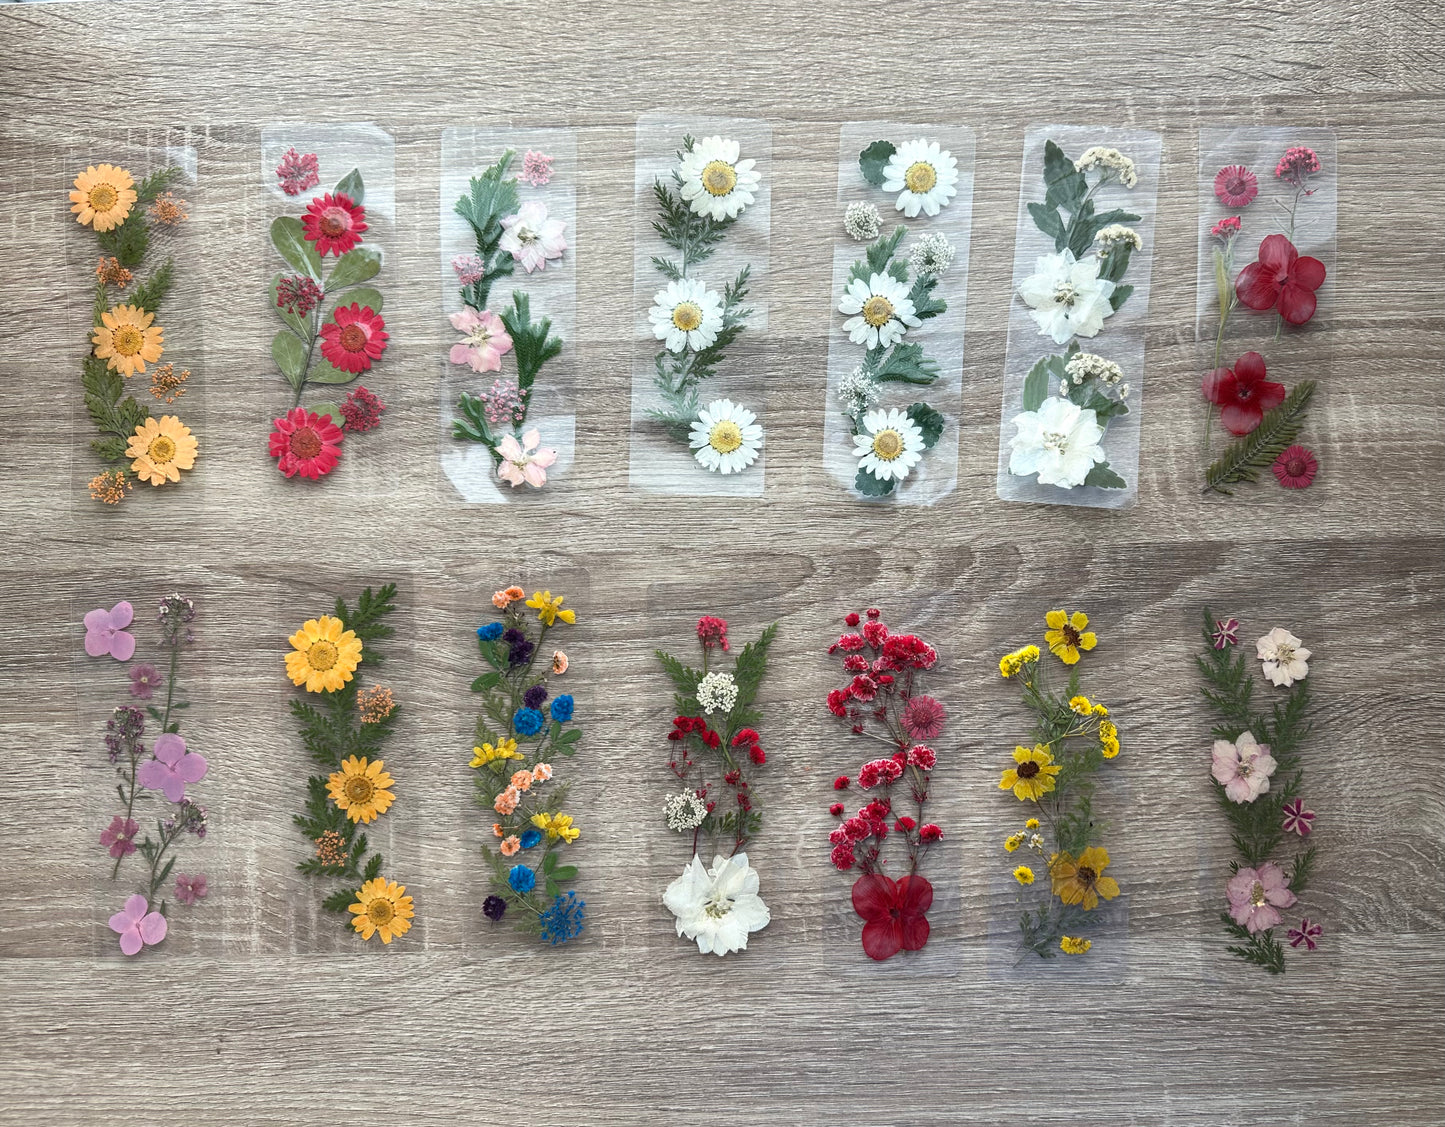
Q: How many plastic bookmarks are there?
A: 14